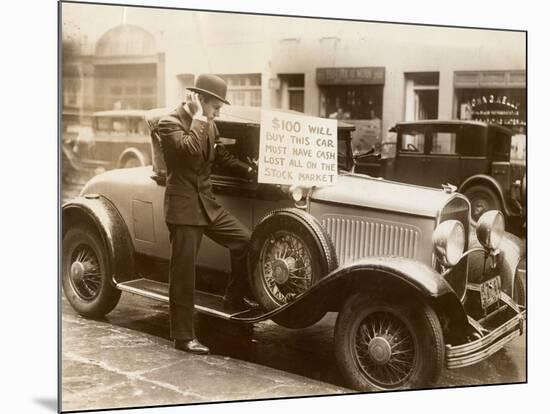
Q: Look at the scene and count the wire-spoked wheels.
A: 3